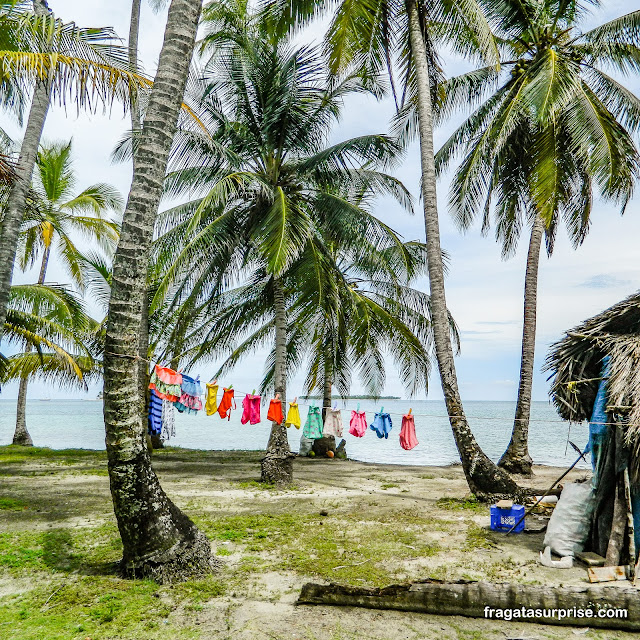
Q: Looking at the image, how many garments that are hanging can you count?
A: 14